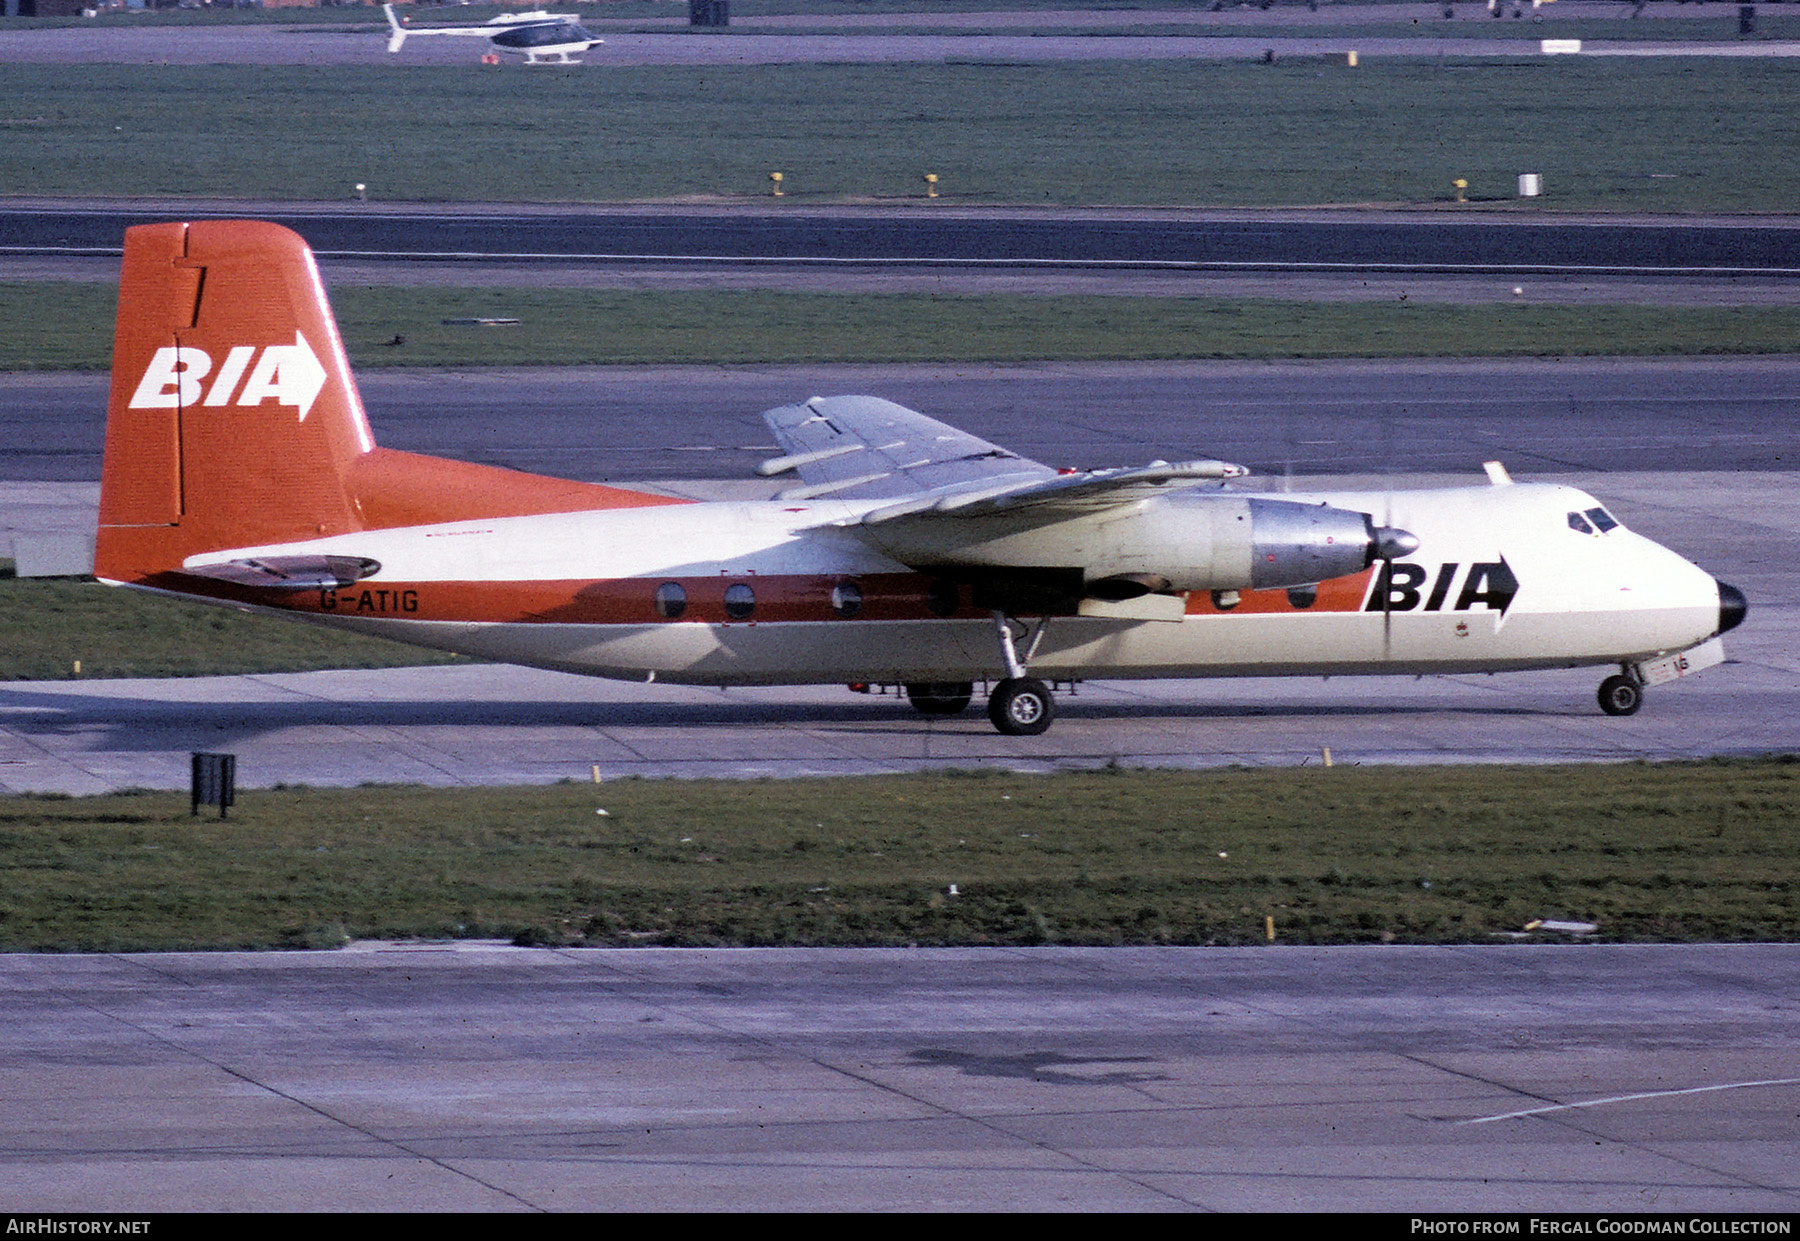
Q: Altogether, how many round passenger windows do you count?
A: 6